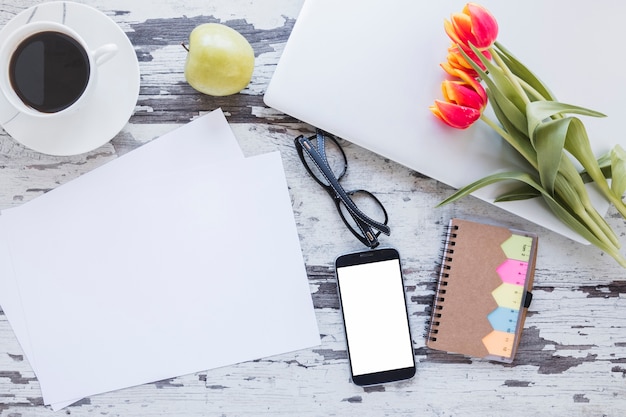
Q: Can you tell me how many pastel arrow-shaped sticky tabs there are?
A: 5